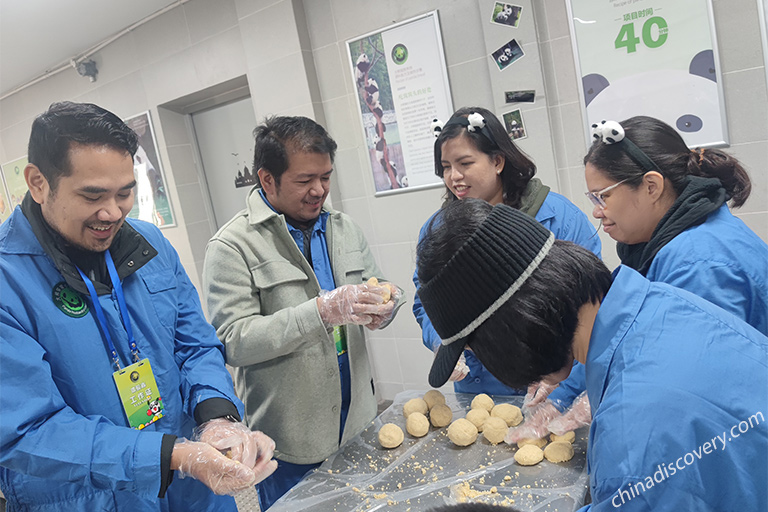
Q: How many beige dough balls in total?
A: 14